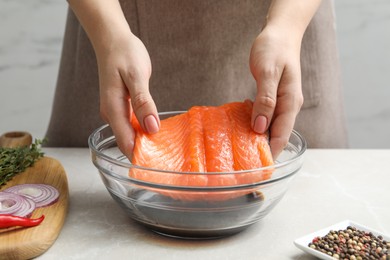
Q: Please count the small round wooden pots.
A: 1